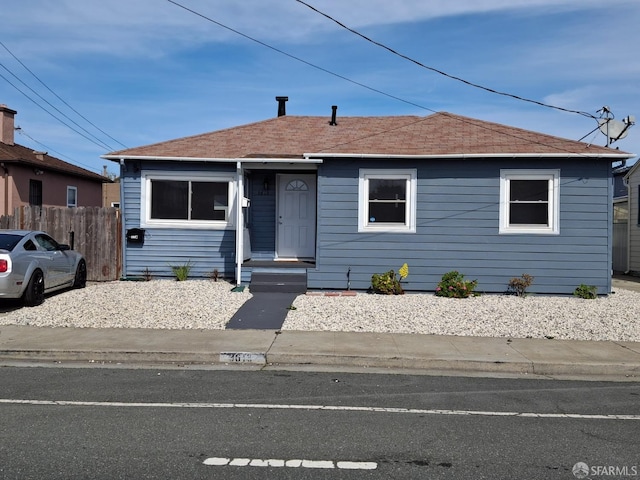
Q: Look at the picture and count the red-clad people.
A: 0